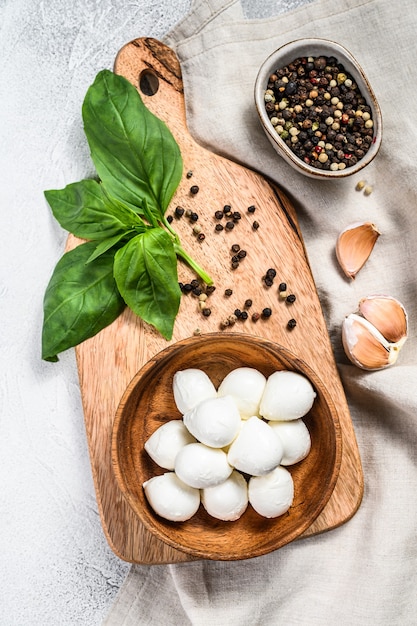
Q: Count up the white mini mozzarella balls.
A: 11